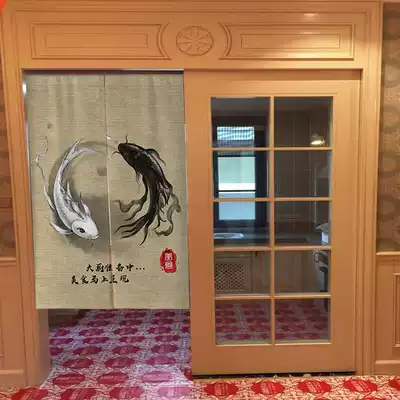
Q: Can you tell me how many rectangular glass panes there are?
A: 10